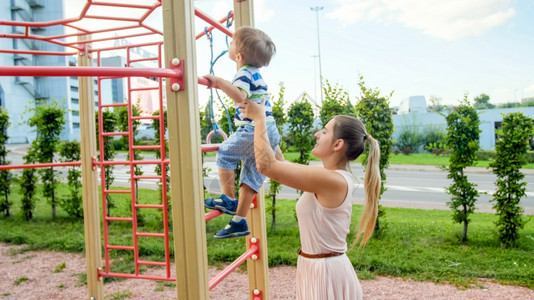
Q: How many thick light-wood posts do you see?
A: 3